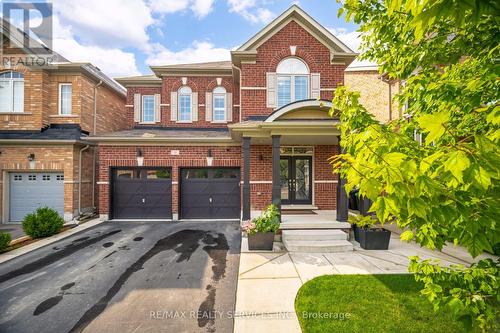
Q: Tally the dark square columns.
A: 3